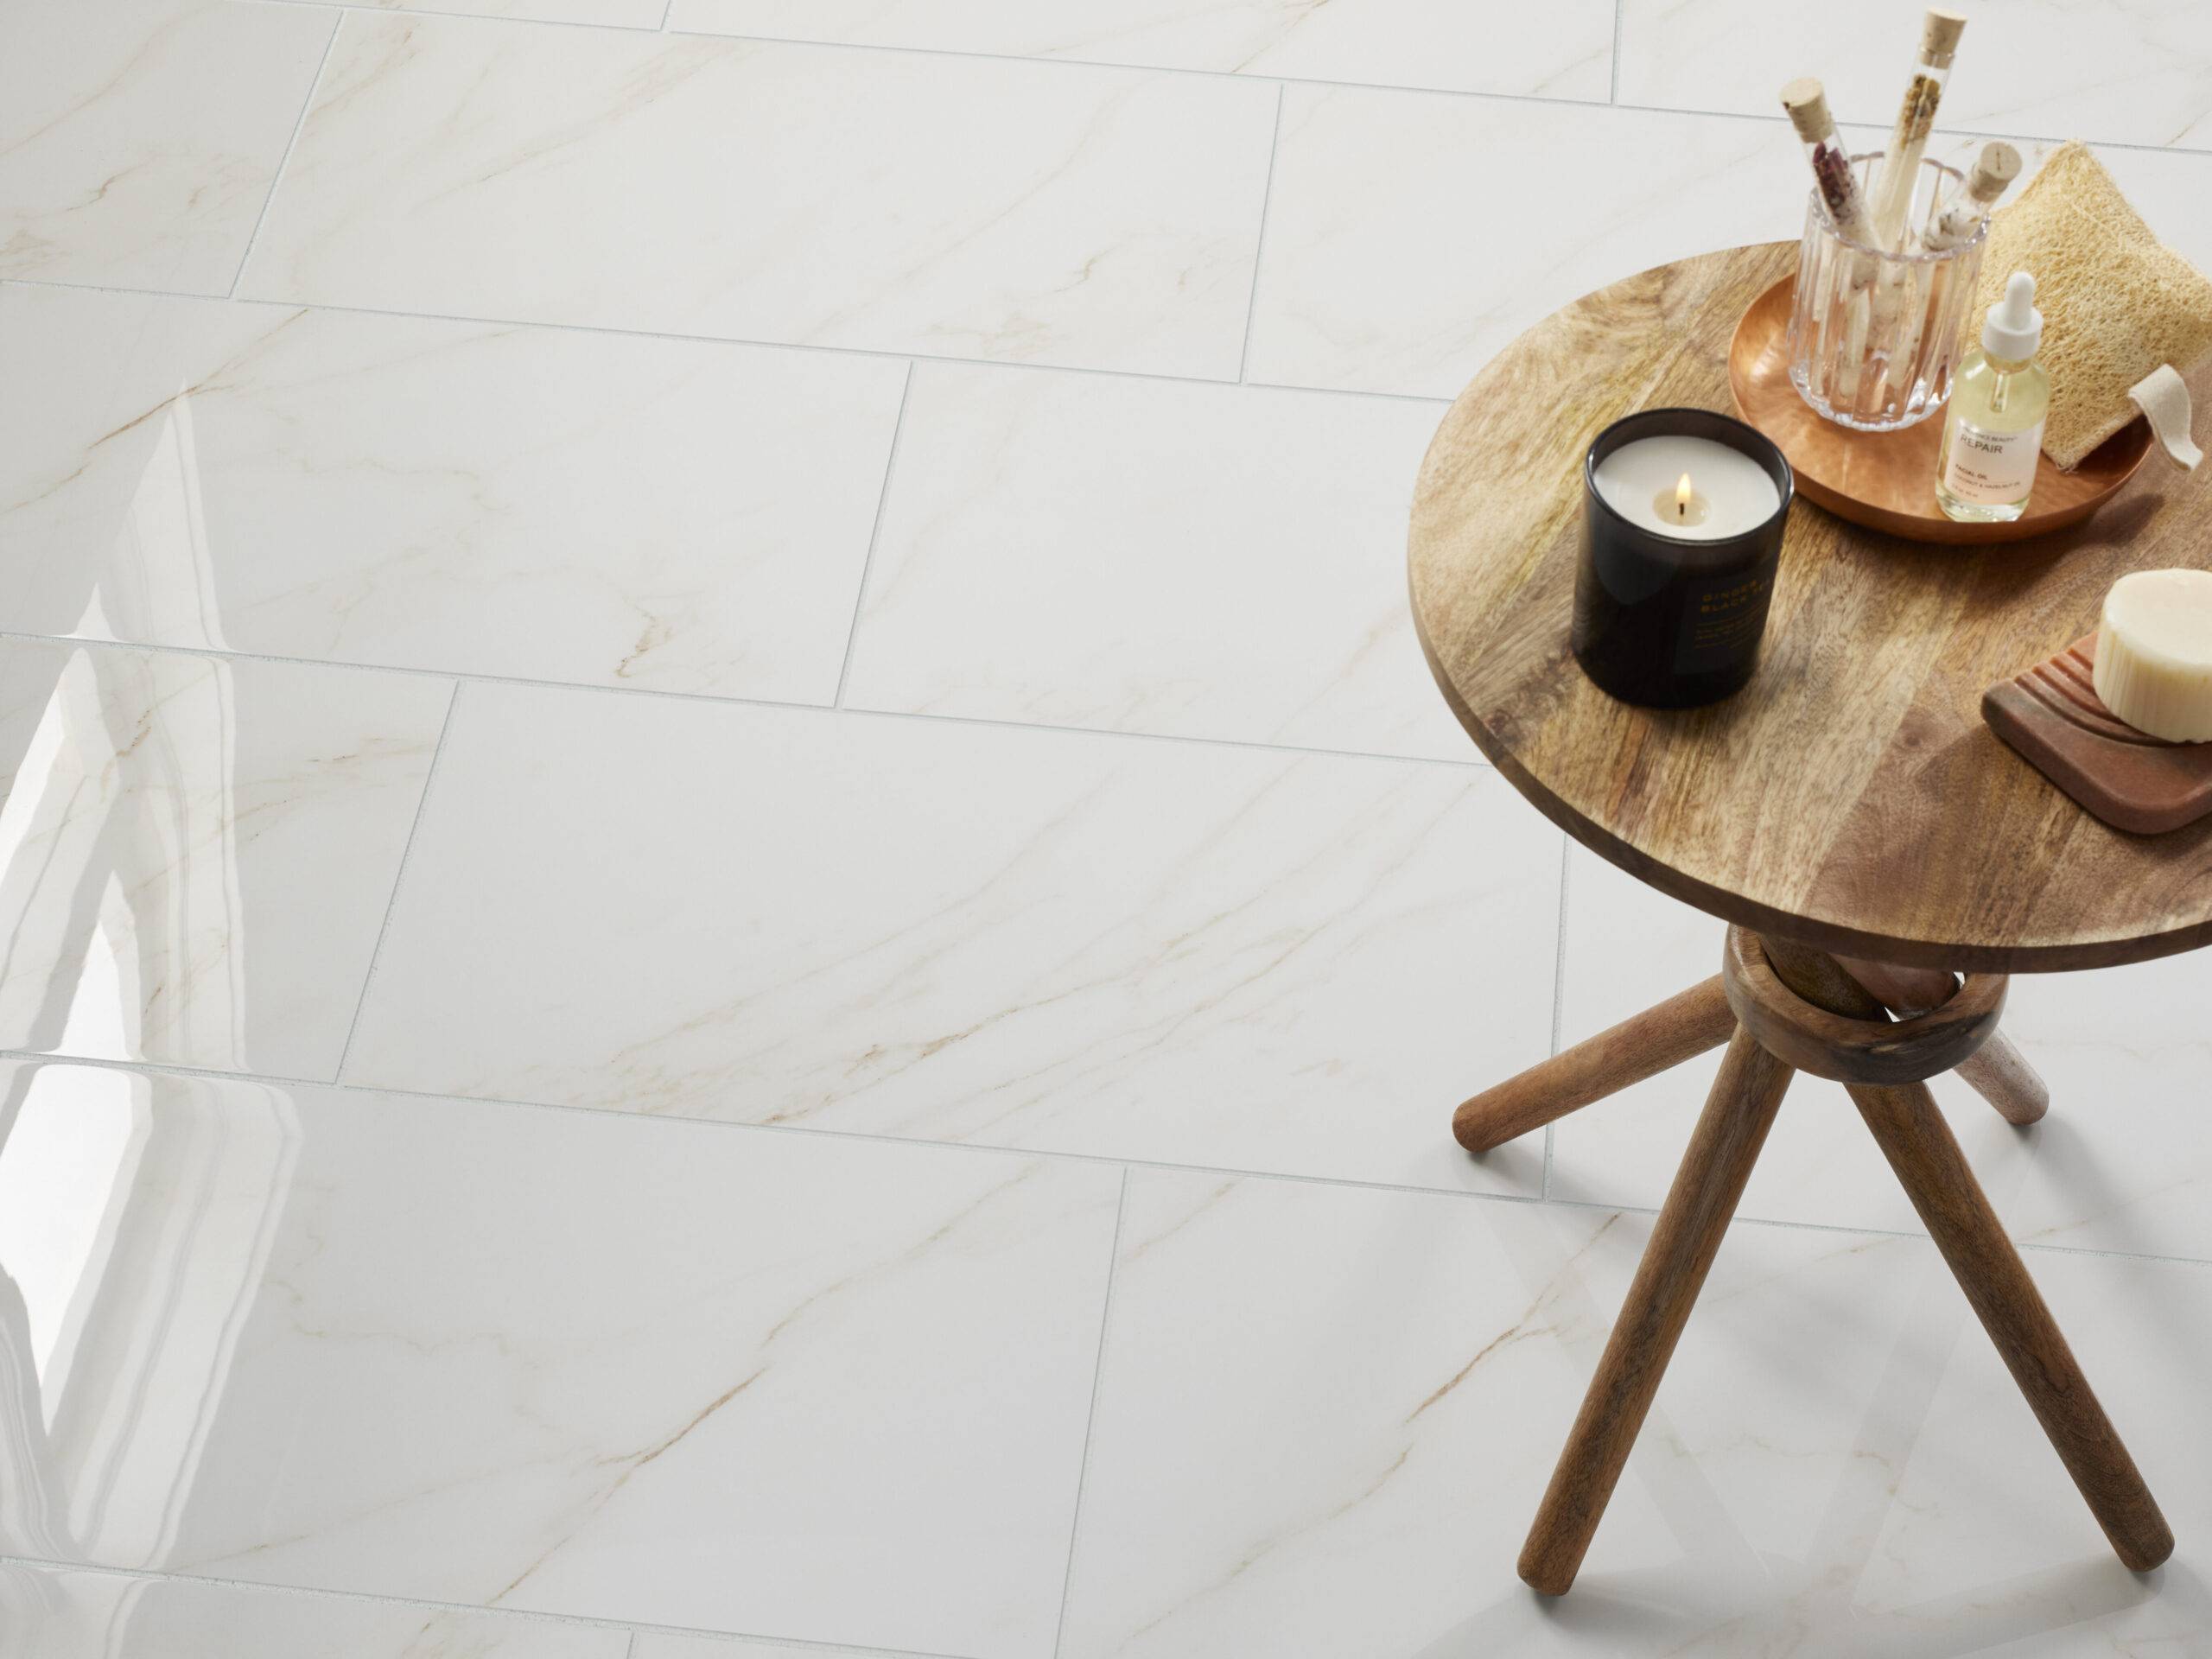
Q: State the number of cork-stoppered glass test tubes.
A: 3